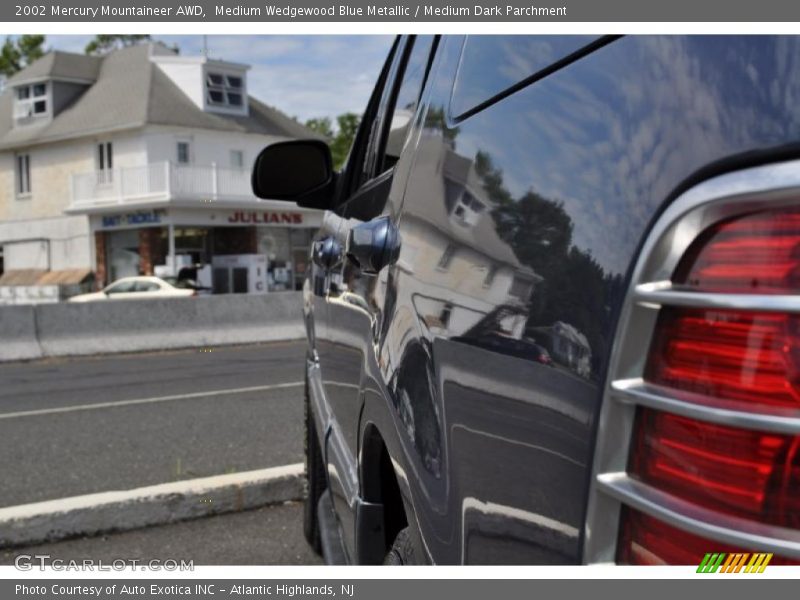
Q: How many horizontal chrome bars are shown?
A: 3